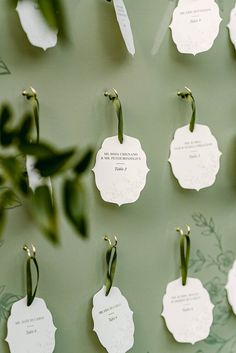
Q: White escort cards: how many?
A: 11